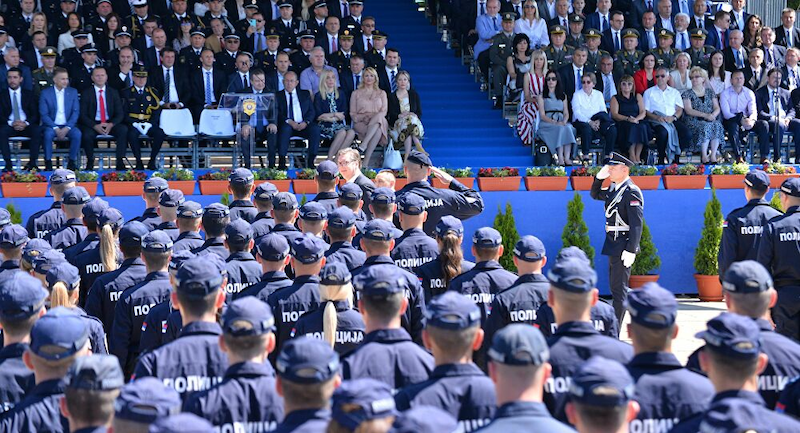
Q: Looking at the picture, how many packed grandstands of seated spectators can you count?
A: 2